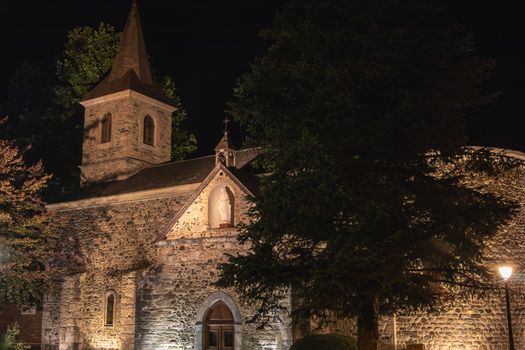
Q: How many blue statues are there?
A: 0